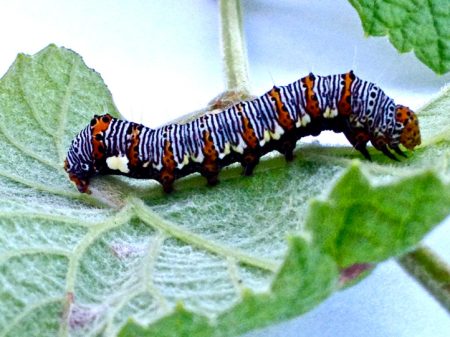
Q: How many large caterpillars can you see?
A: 1